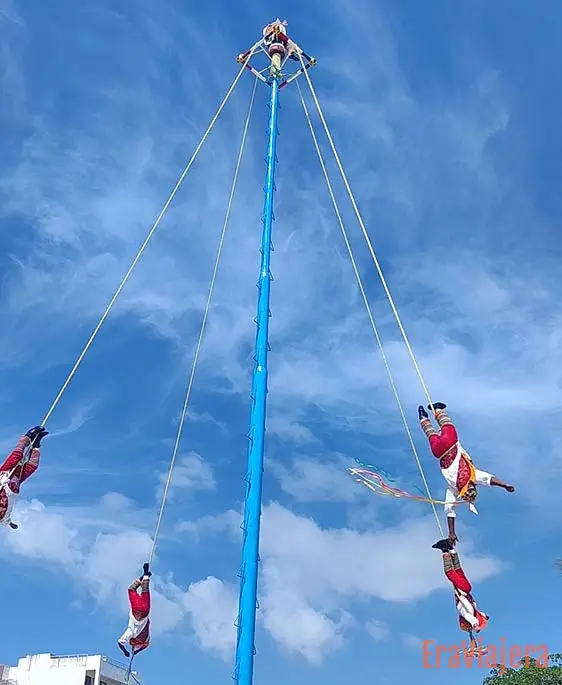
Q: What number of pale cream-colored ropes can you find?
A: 4